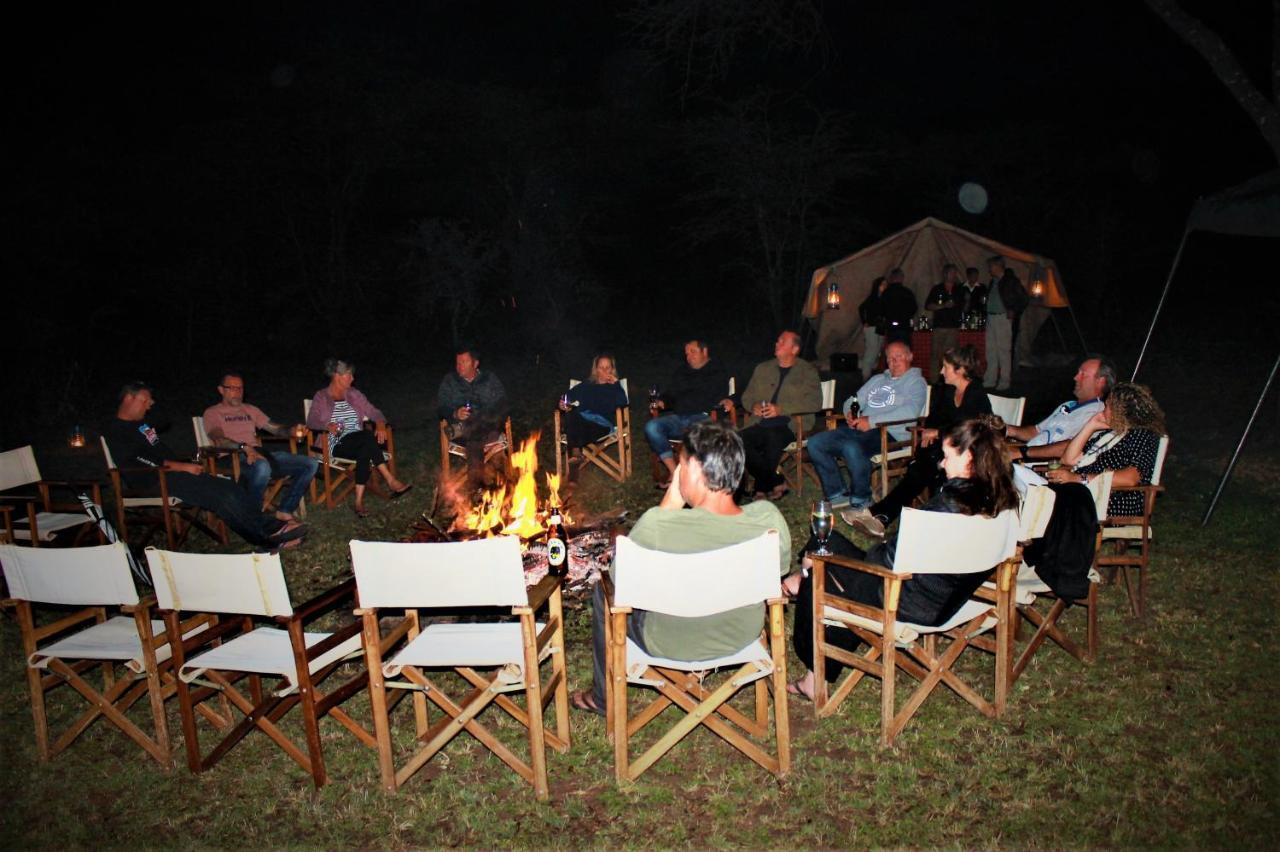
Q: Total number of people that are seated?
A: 13